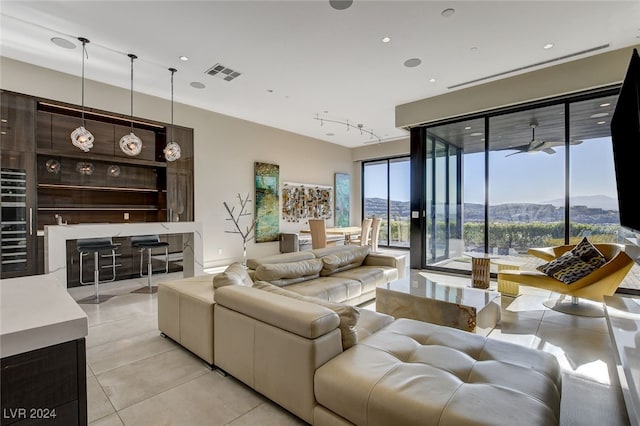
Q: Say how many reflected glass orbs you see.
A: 3